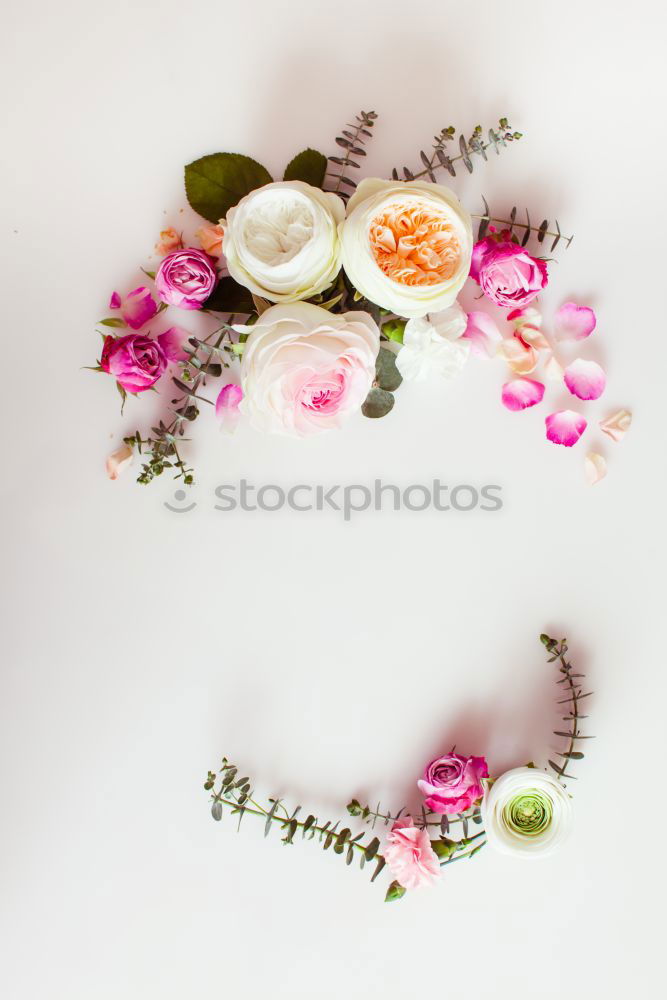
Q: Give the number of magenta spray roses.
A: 4